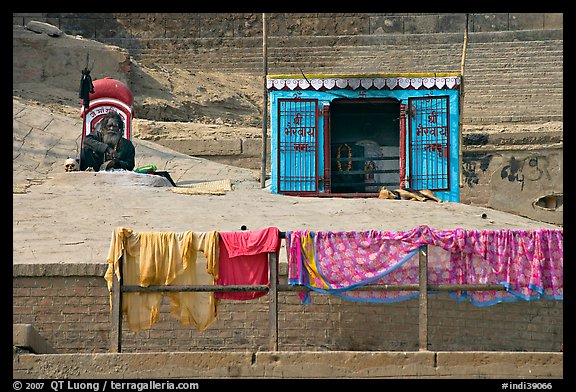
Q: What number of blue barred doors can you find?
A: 2